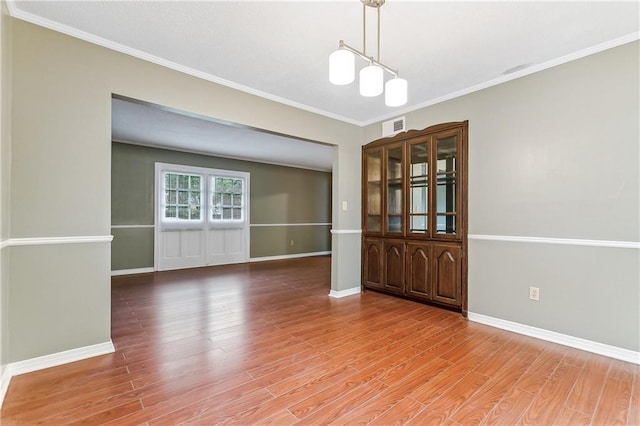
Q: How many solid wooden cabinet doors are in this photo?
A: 4